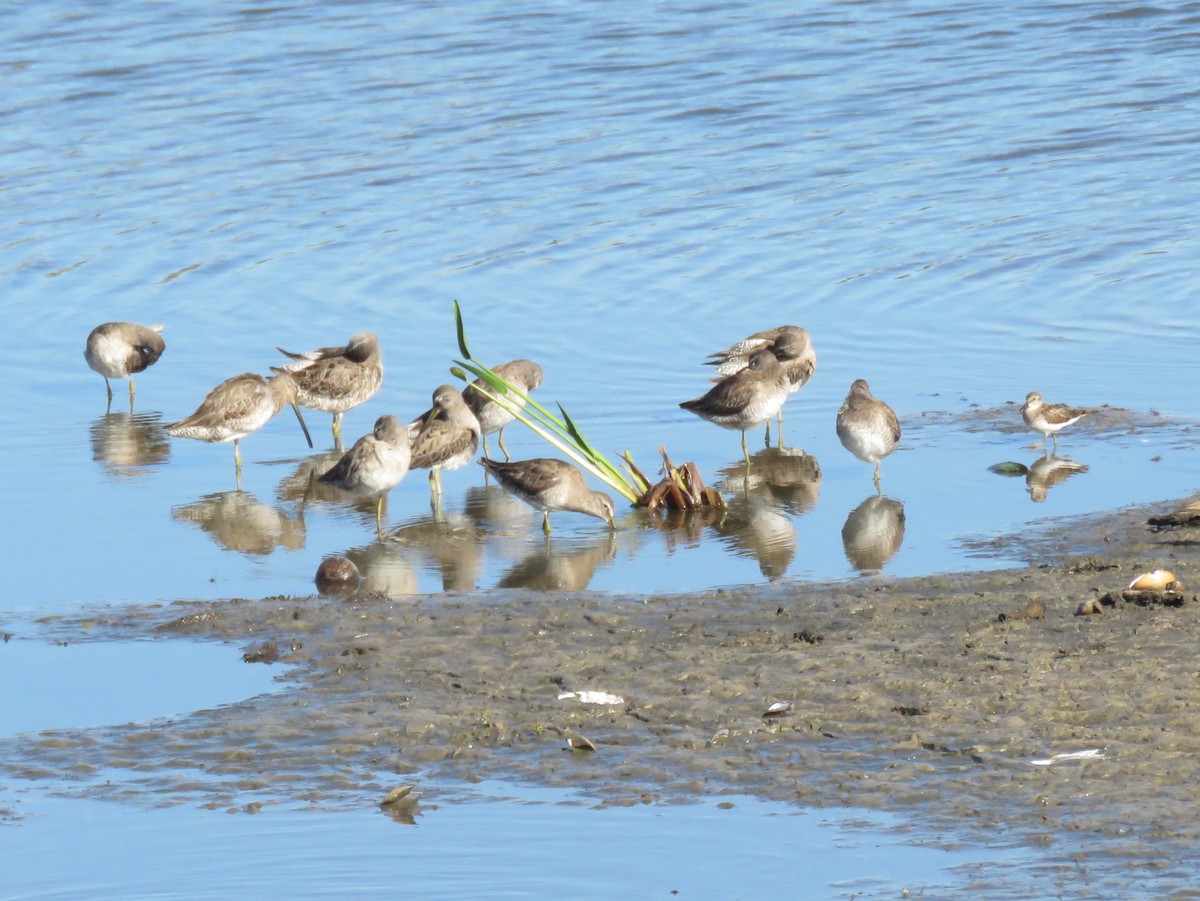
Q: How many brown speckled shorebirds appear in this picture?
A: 11